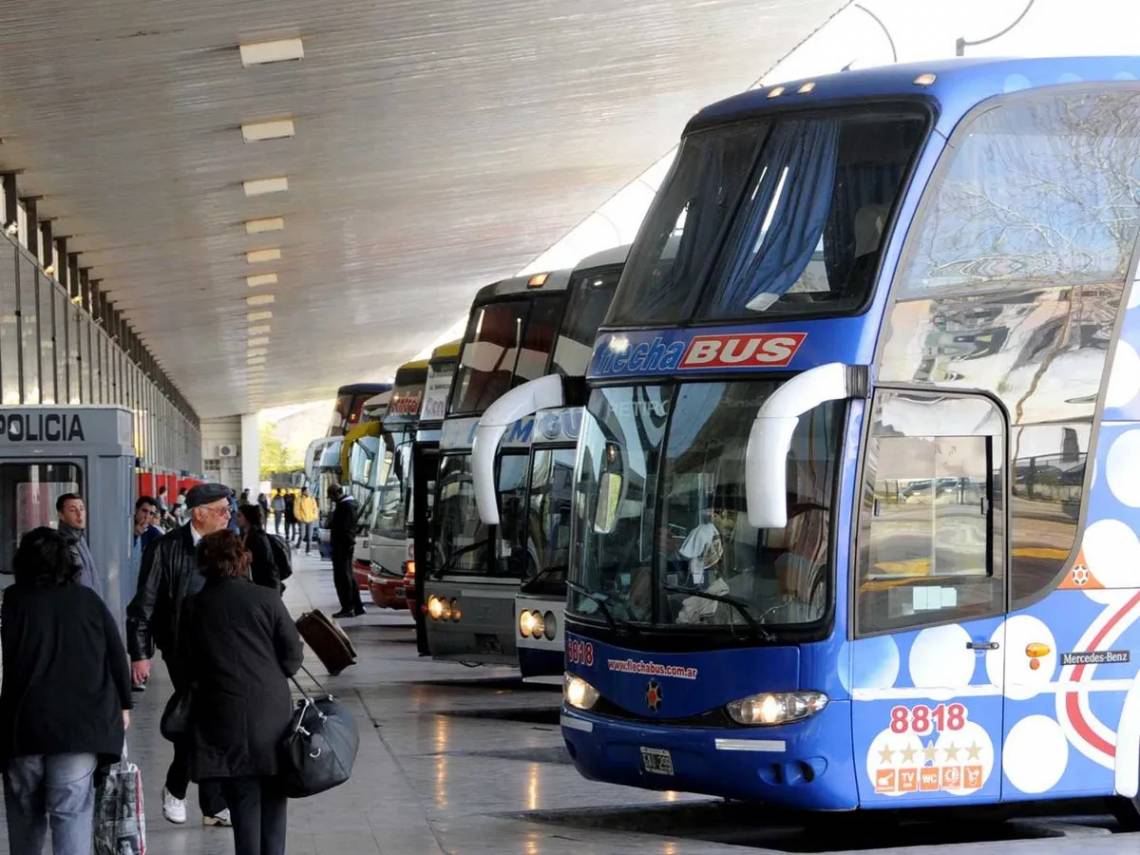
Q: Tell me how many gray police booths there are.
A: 1